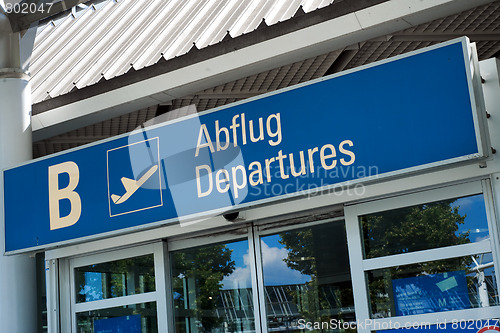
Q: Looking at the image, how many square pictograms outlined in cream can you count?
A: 1